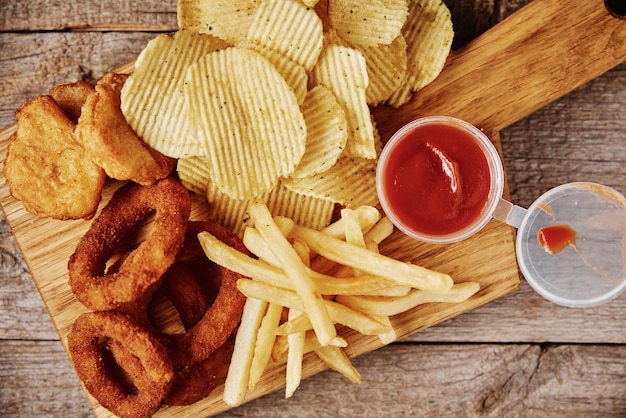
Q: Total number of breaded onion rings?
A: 4